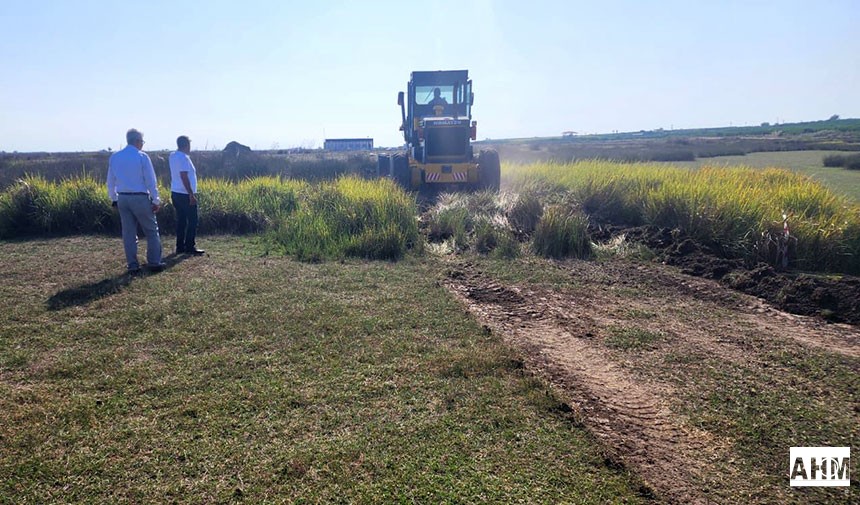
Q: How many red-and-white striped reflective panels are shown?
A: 2